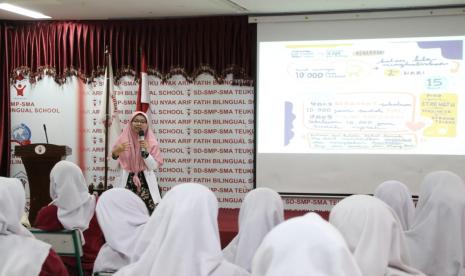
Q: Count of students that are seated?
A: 9